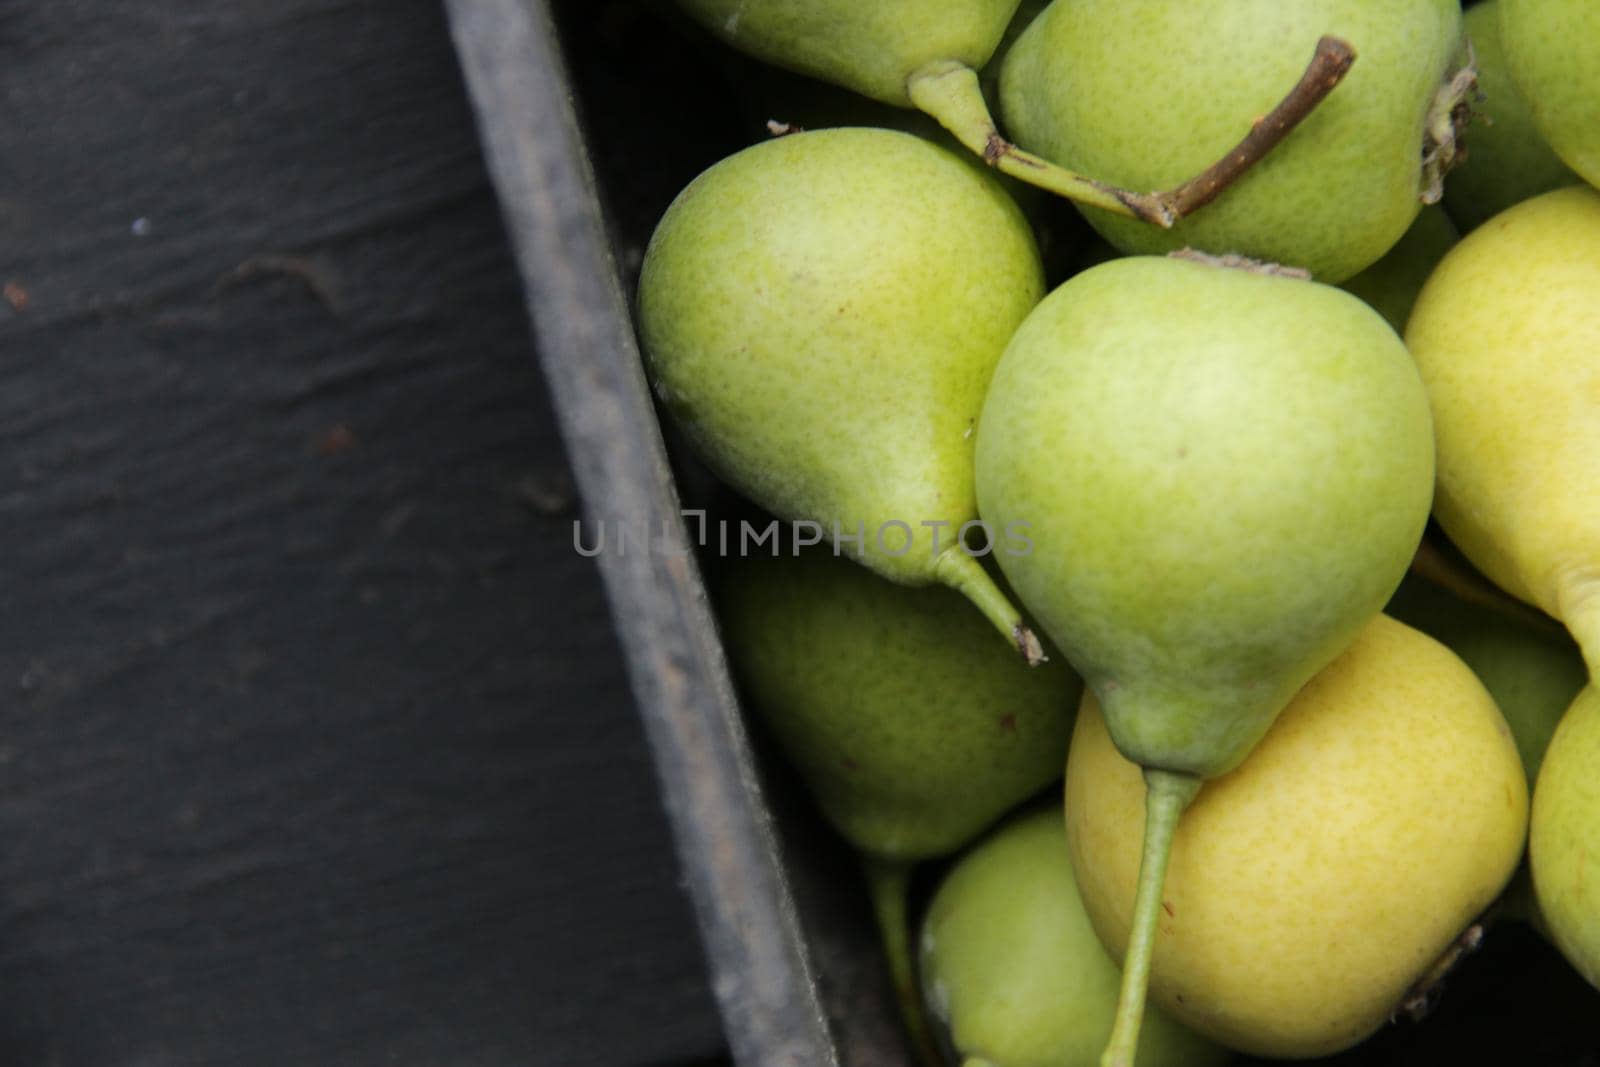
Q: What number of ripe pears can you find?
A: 2